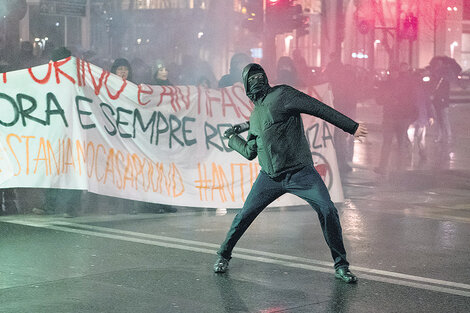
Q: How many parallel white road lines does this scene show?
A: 2